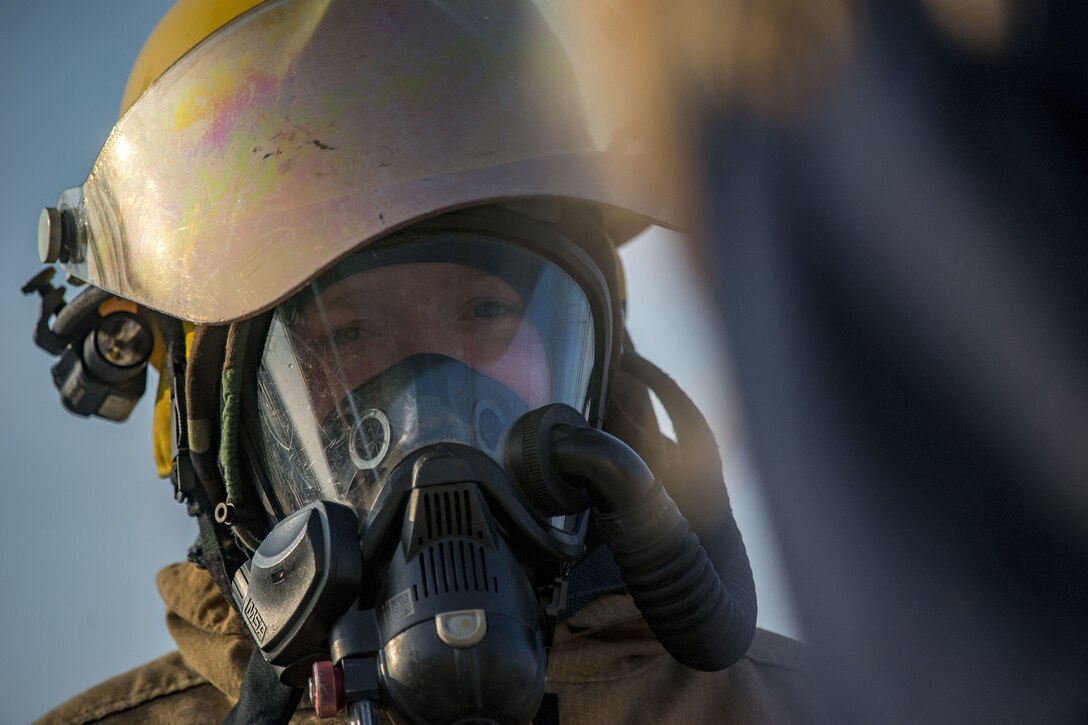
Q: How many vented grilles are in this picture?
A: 2